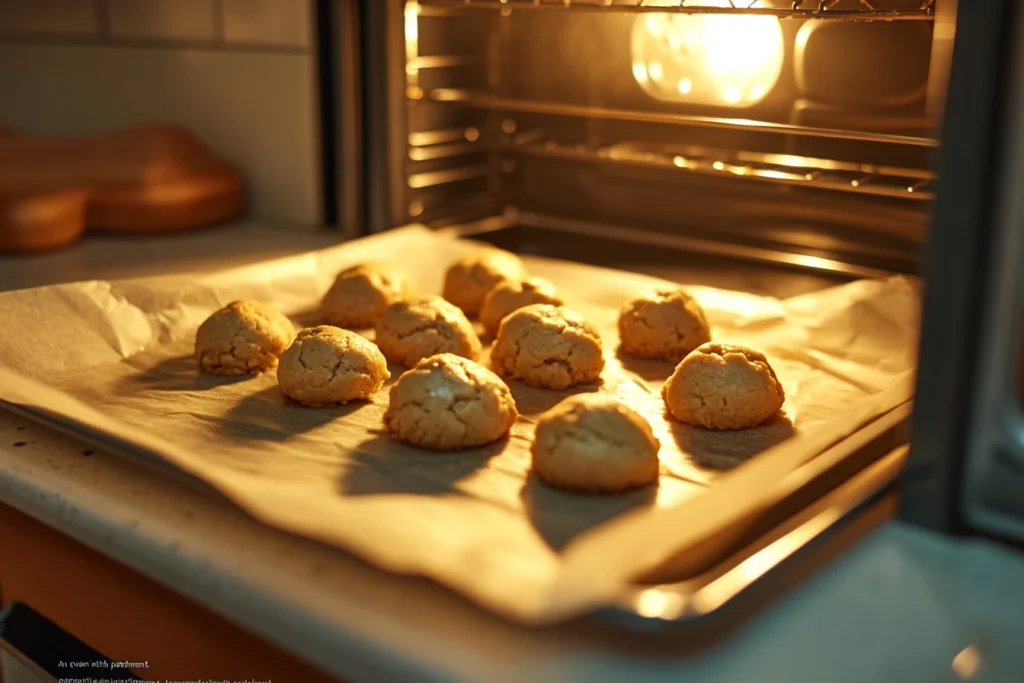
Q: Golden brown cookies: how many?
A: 11